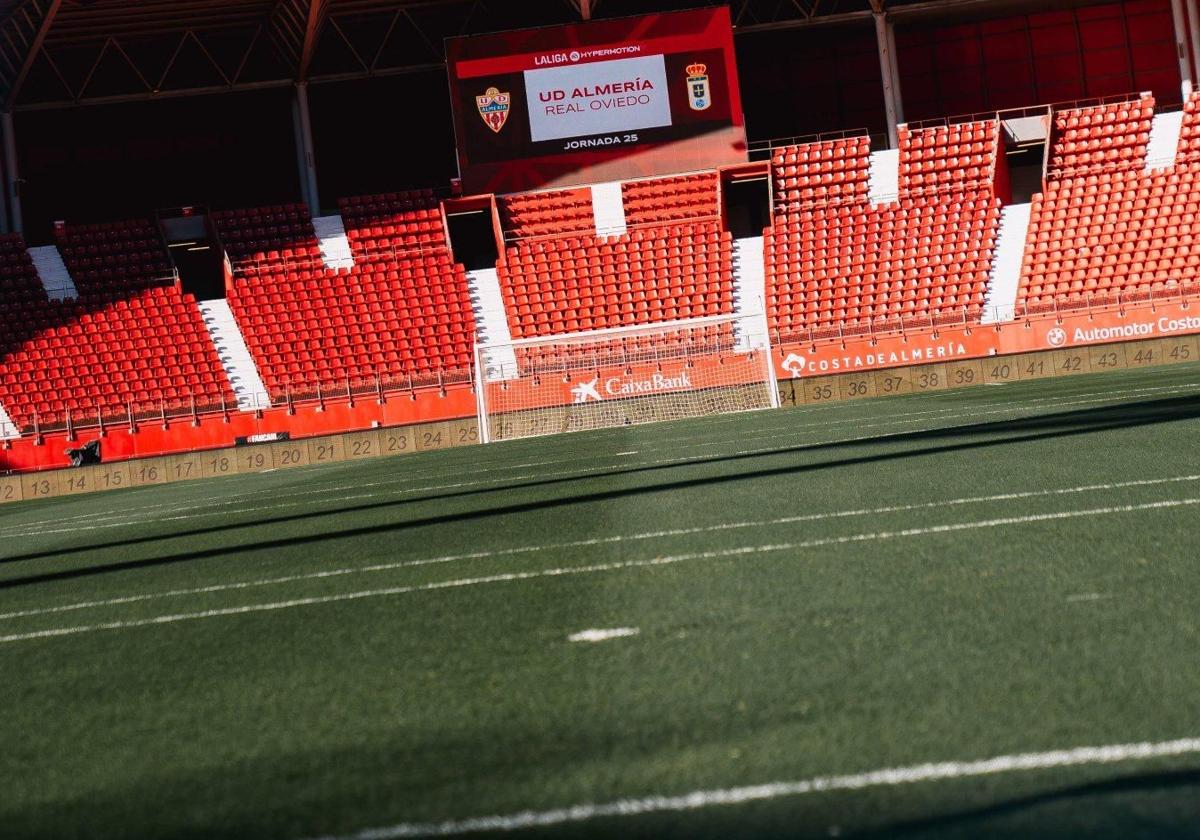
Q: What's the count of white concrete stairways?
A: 10